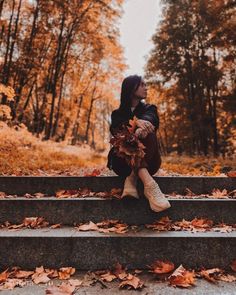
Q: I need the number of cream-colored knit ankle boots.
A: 2